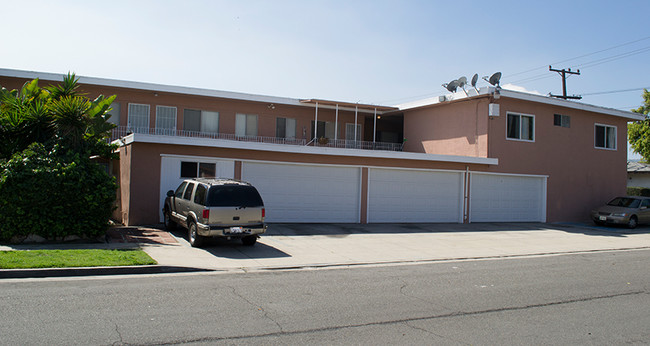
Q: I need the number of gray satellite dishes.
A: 4